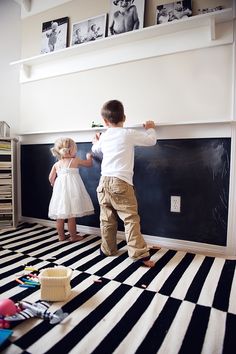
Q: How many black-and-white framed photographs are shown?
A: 4